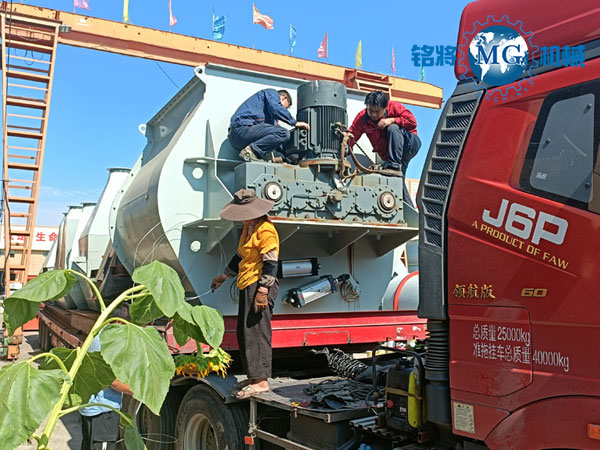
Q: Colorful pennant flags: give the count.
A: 10